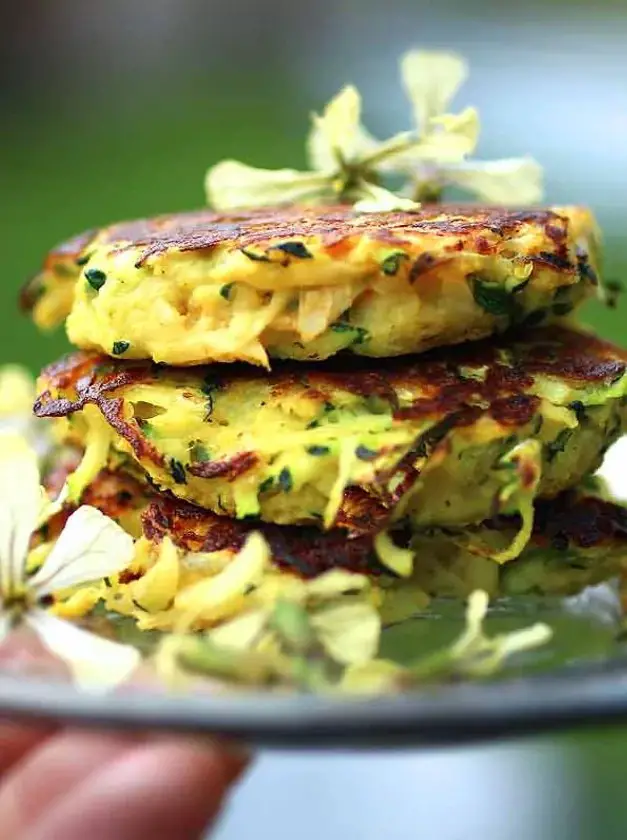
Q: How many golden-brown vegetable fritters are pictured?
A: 3